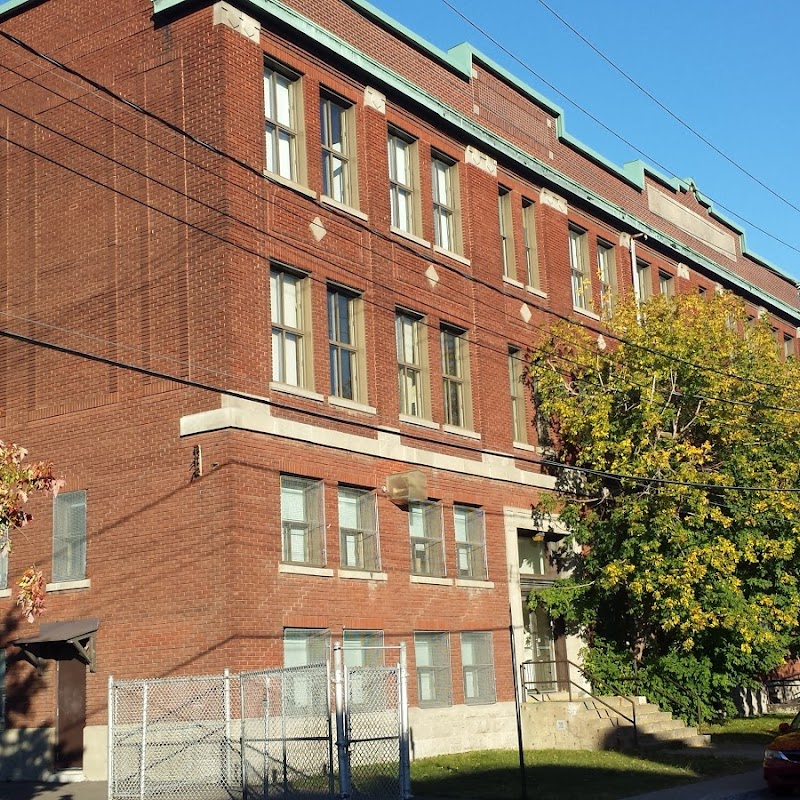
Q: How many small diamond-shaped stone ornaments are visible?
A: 4